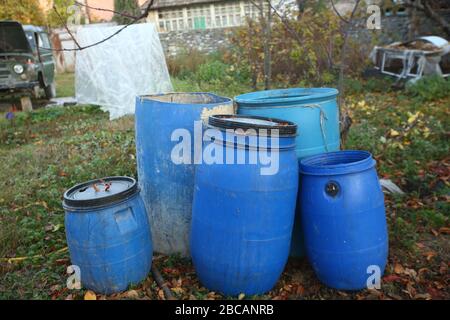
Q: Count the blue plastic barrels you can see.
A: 5